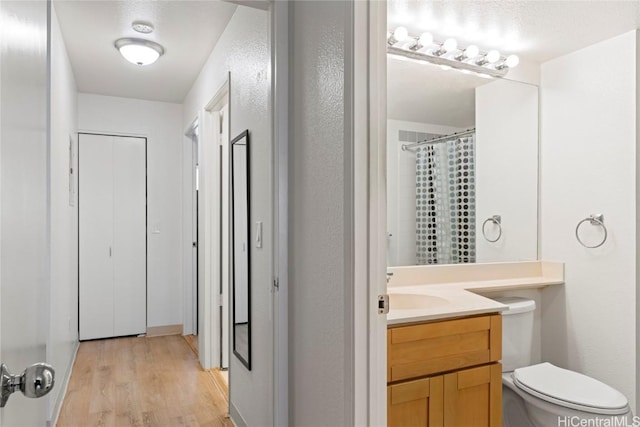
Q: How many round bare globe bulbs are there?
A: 6